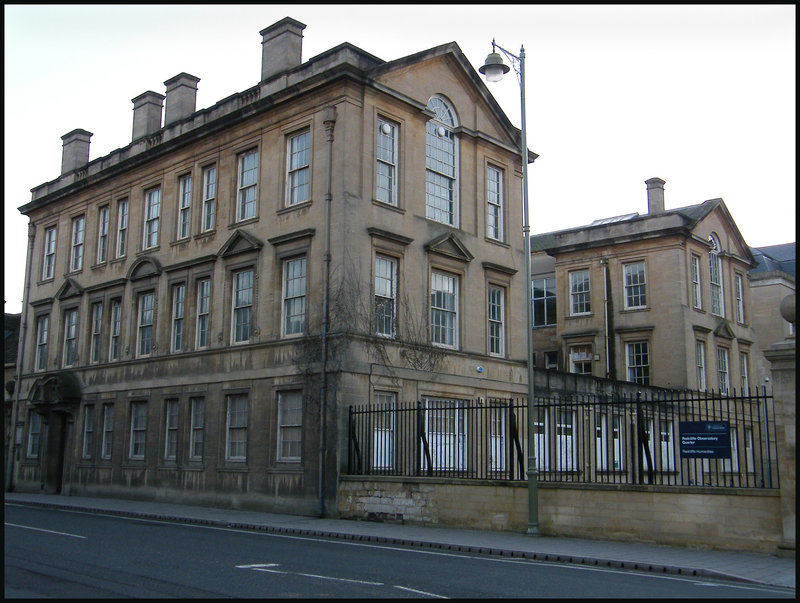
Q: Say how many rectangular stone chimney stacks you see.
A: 5